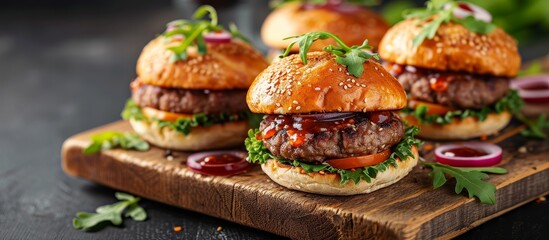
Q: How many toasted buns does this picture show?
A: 4